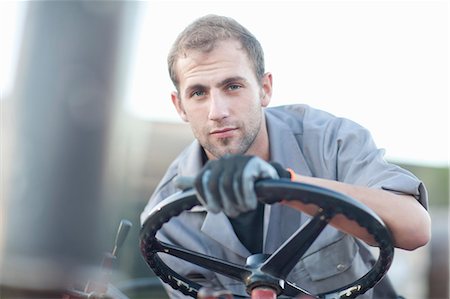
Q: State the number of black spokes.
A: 3